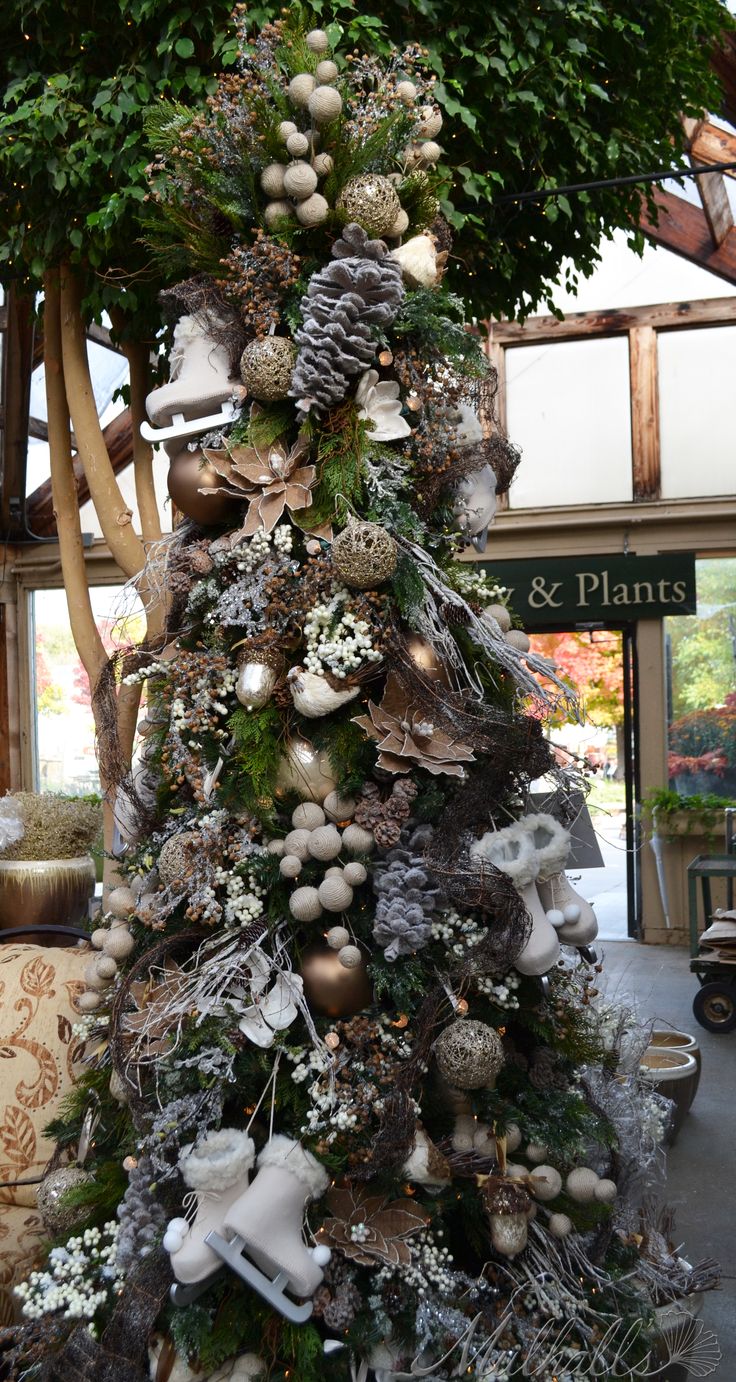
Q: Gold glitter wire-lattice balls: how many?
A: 6